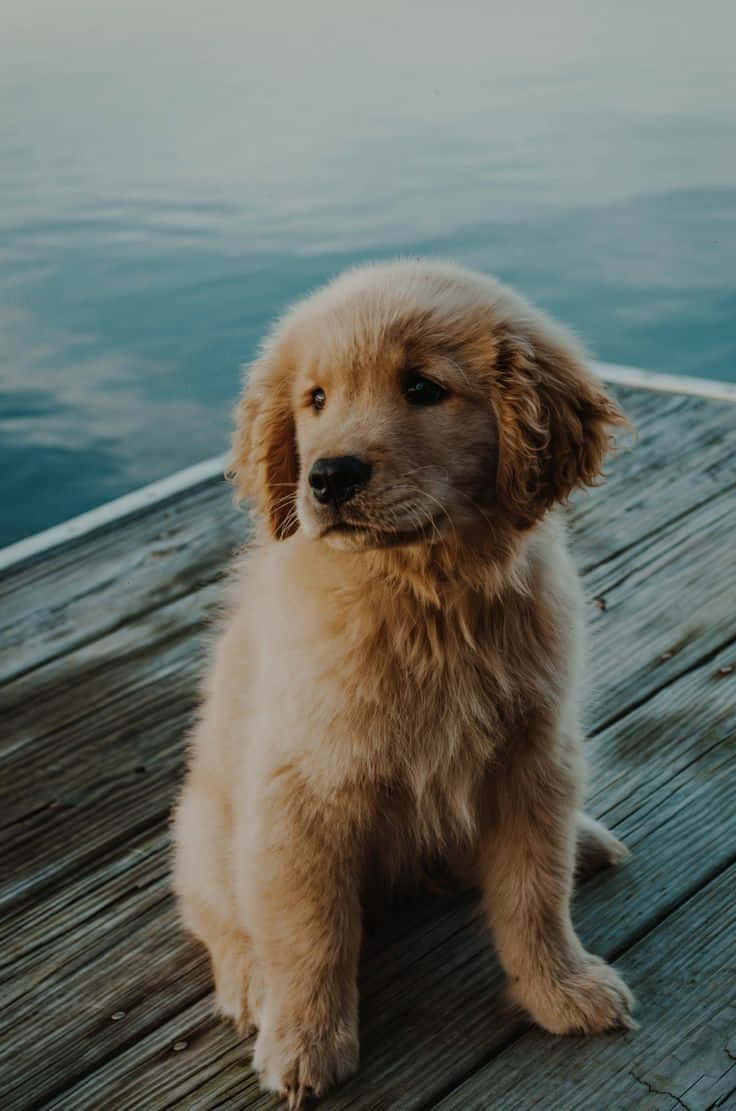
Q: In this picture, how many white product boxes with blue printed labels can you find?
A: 0